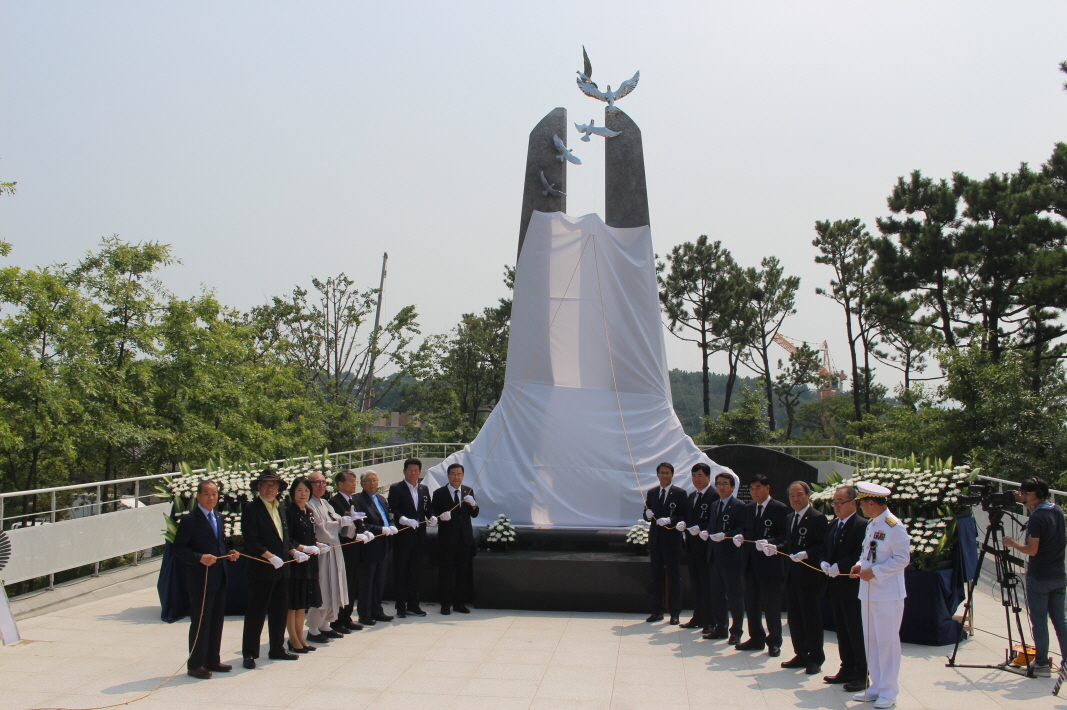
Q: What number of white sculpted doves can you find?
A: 5